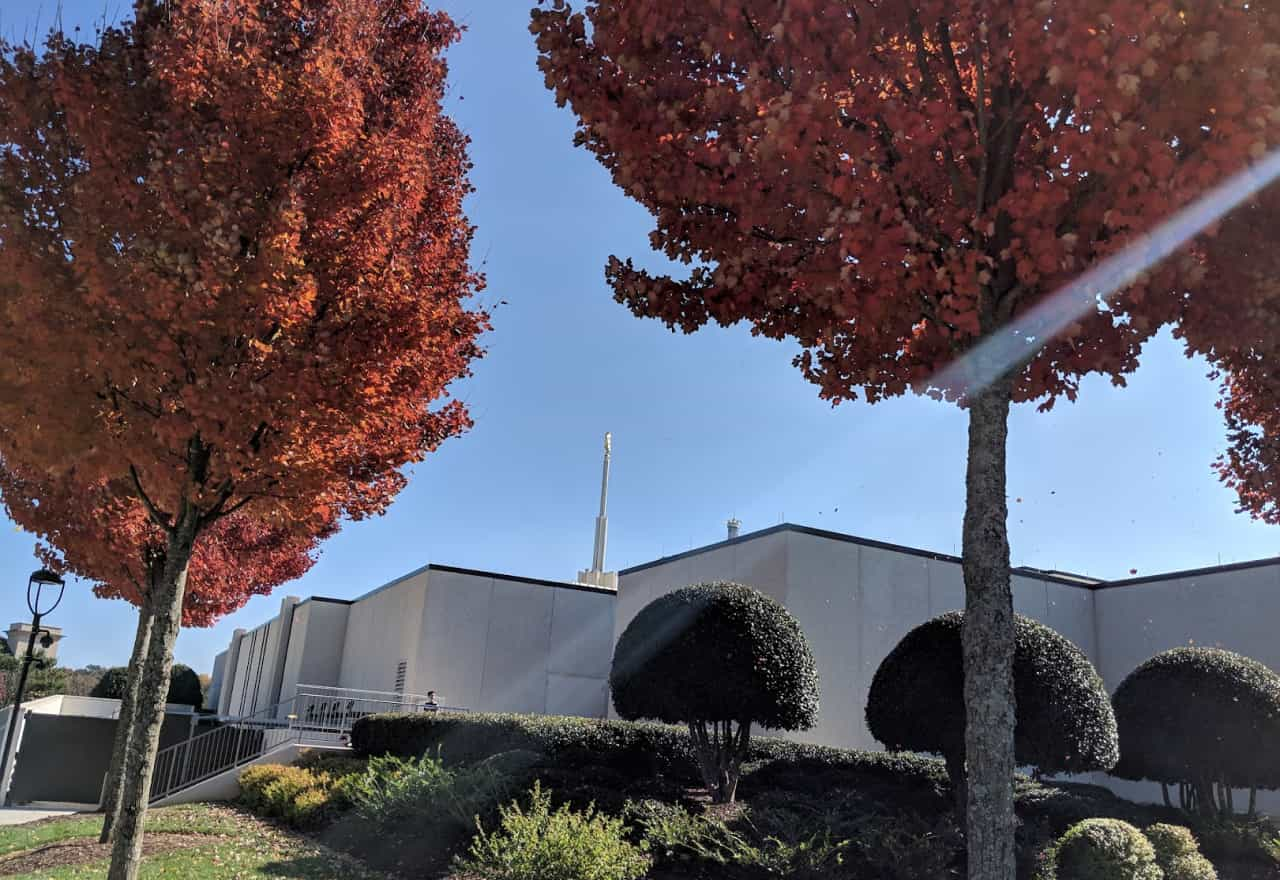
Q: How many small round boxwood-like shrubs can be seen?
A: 2